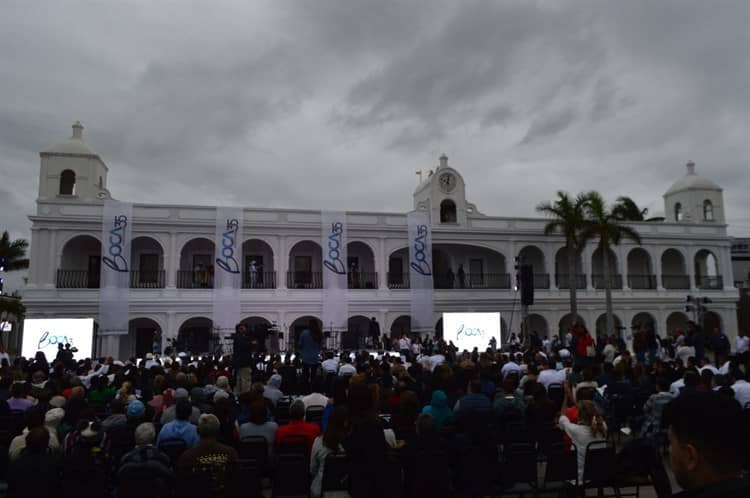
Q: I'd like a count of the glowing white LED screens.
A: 2